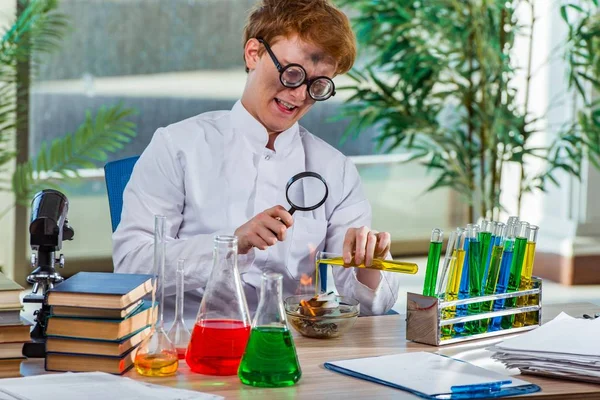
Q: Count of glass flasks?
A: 4